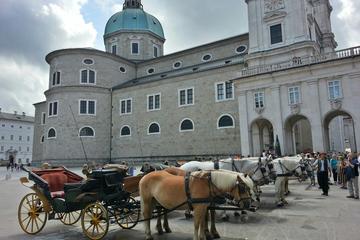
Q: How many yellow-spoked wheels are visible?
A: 4